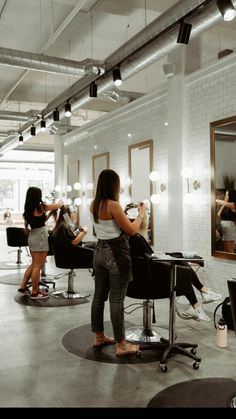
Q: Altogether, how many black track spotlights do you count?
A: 9